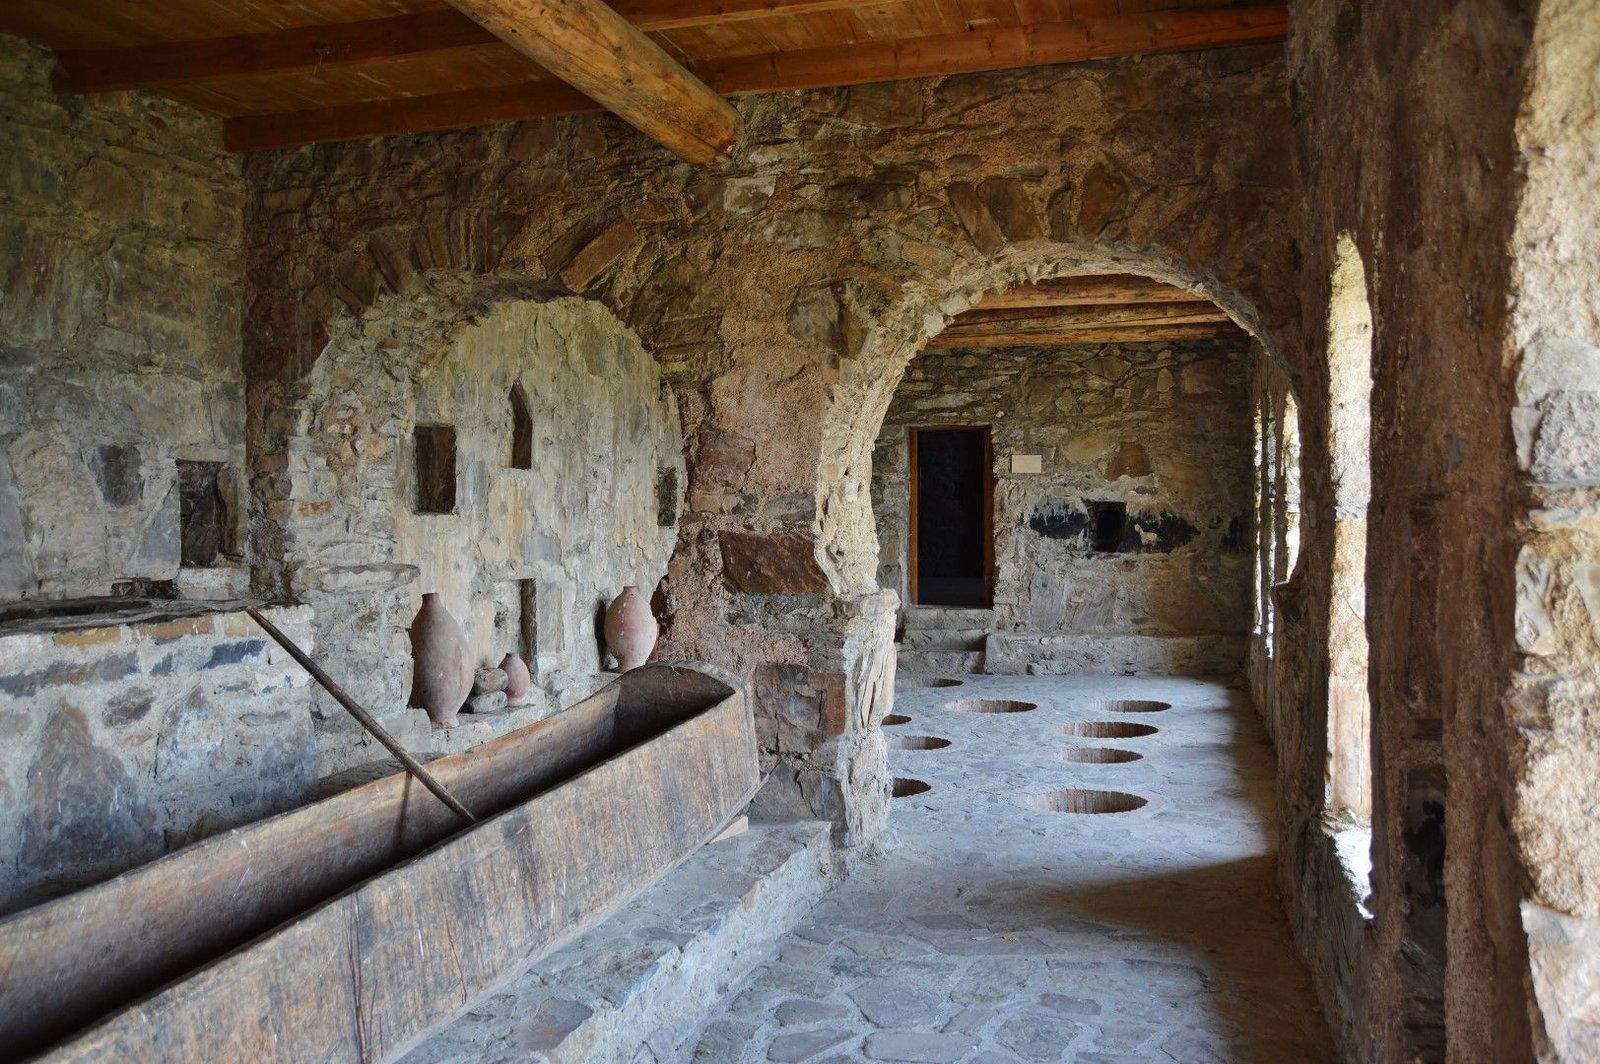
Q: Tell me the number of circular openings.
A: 9